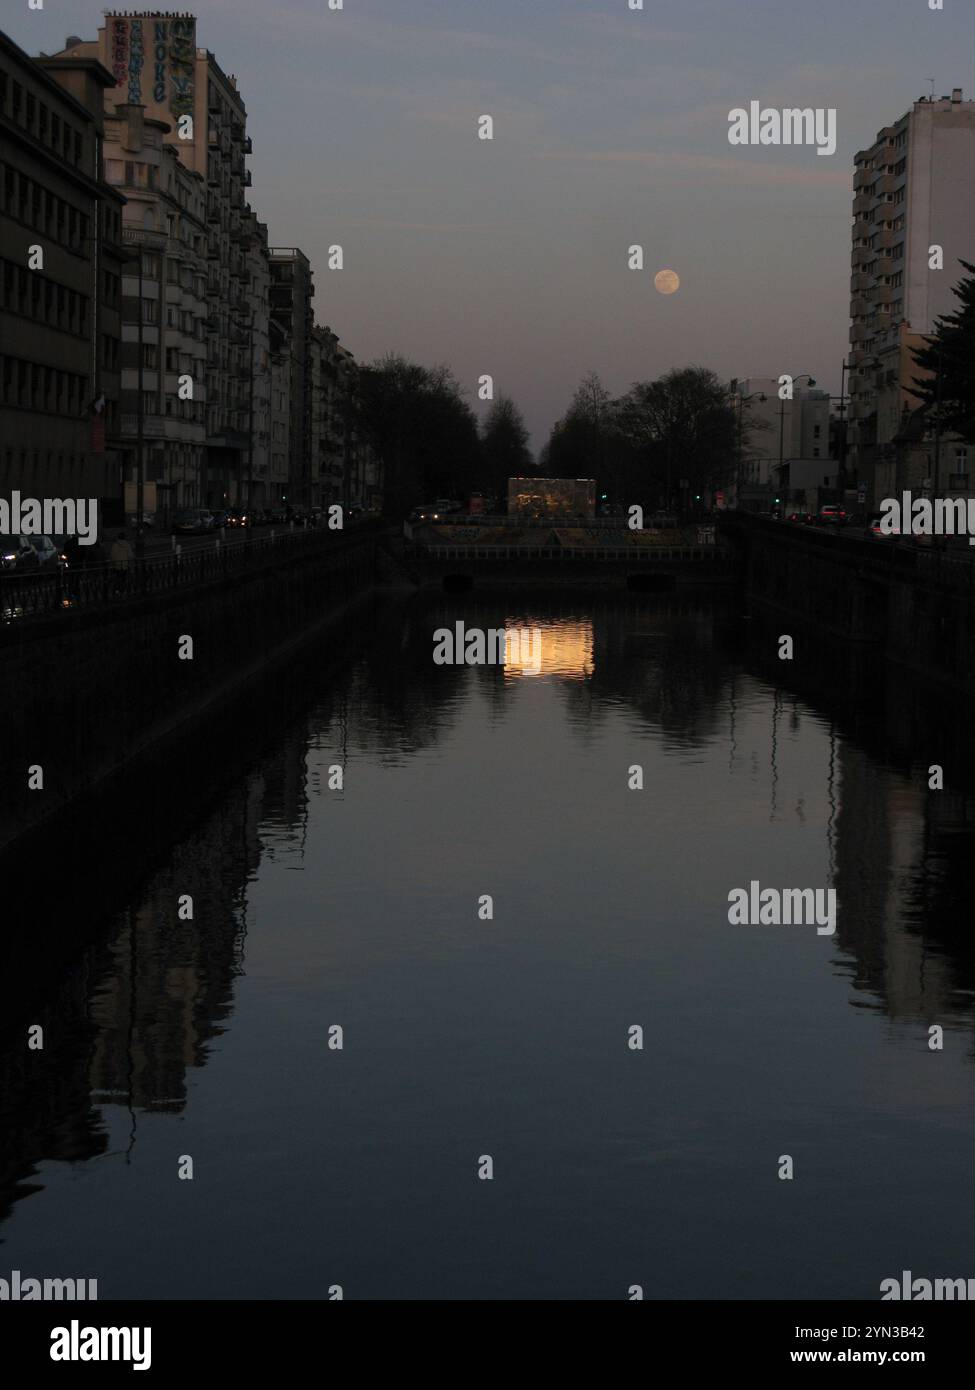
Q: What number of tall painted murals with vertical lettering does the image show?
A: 4